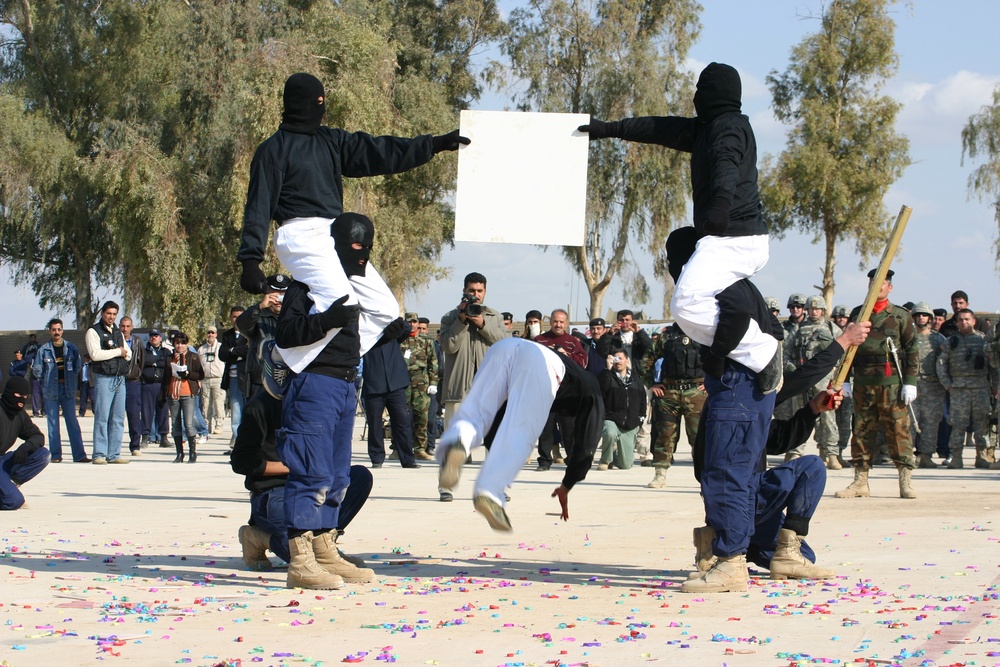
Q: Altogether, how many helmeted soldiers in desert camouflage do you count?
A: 5